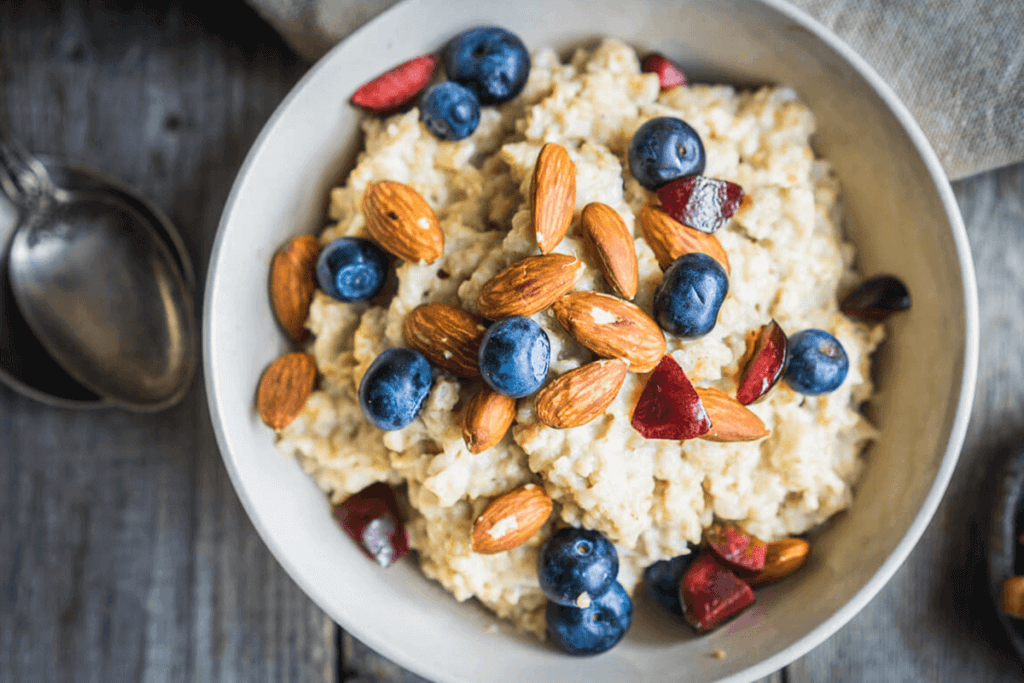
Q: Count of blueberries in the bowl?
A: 11